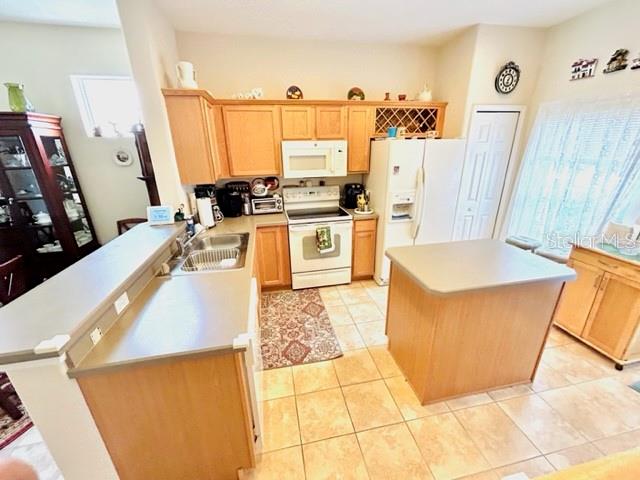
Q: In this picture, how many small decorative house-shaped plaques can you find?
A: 3